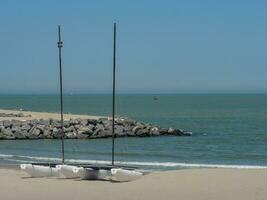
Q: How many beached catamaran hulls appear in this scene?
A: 4